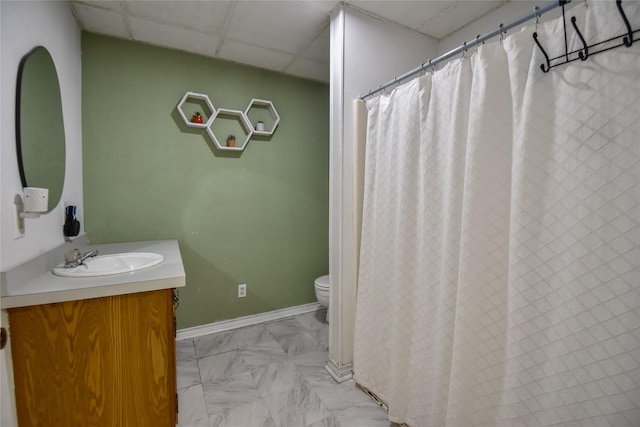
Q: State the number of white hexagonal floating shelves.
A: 3